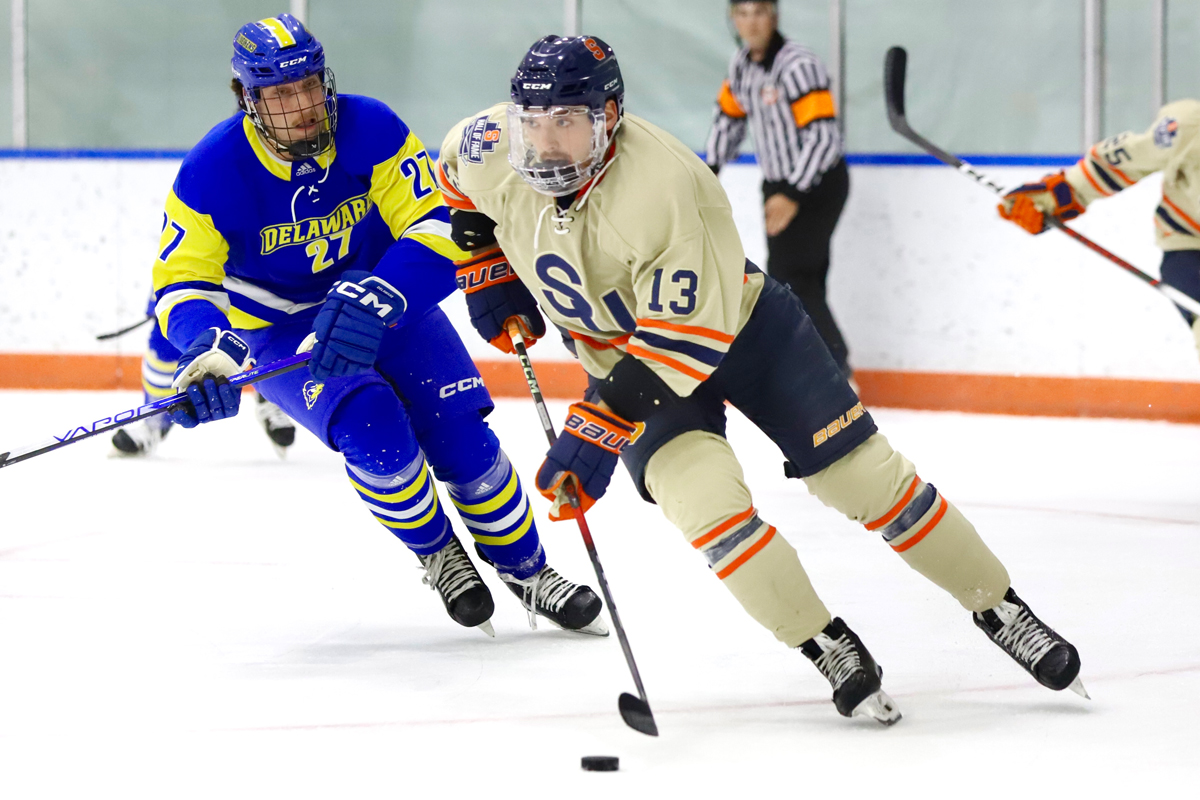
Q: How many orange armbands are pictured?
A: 2